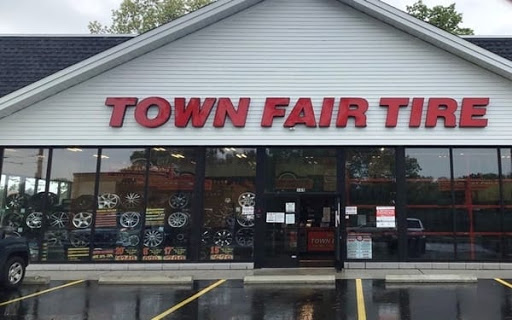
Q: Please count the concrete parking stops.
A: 4